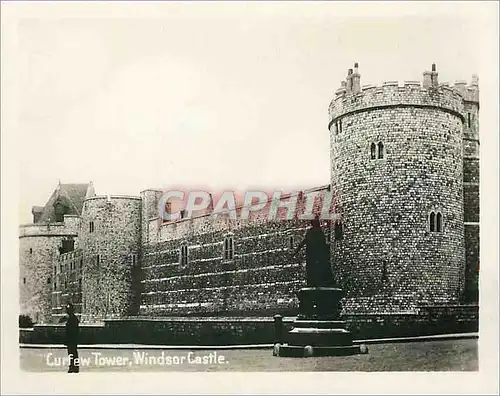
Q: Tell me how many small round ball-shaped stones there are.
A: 3